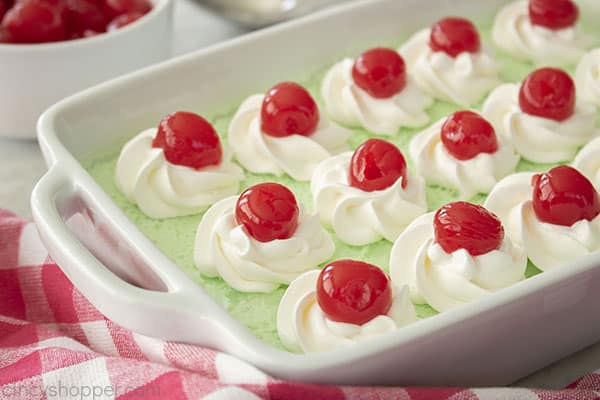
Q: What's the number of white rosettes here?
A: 14